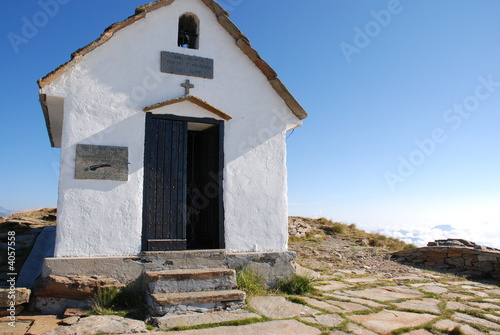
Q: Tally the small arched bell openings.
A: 1